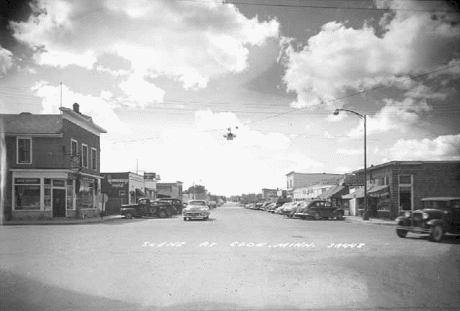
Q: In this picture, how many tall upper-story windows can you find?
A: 4